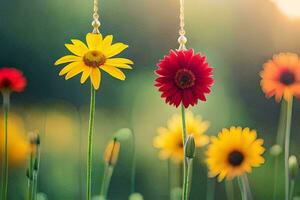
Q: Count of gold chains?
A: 2